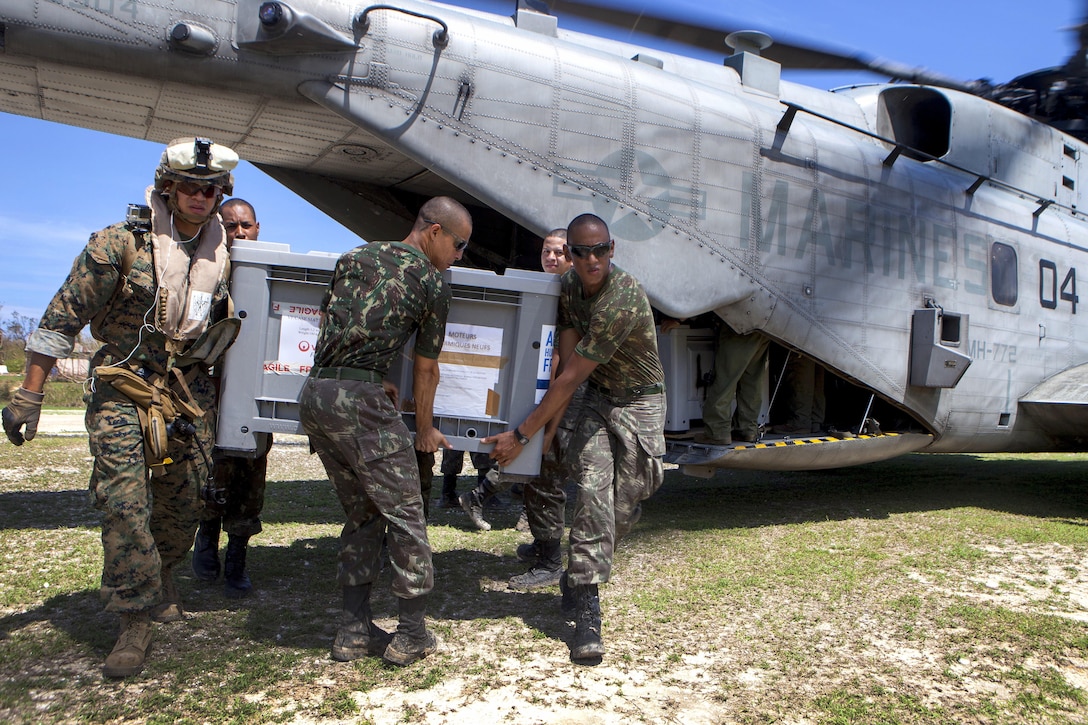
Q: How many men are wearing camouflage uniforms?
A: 5